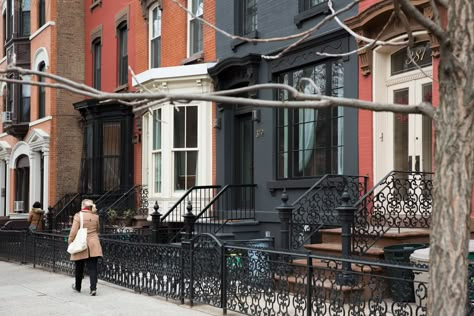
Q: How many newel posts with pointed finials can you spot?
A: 4